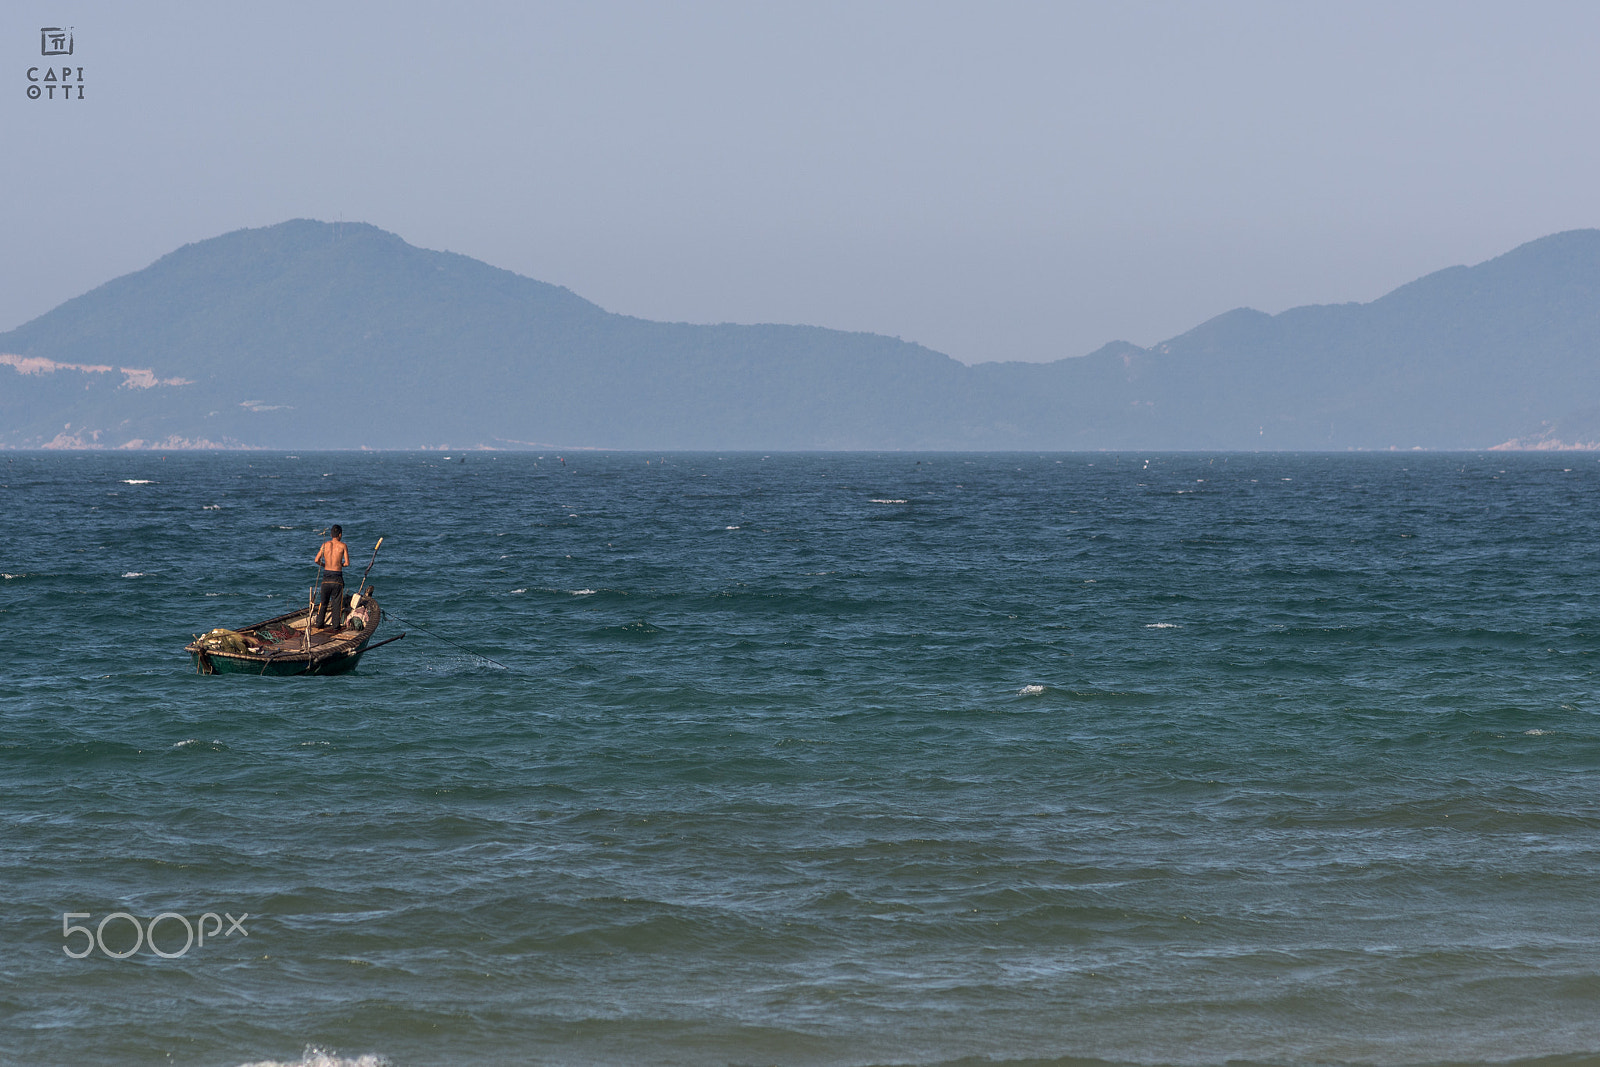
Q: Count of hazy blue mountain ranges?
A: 2